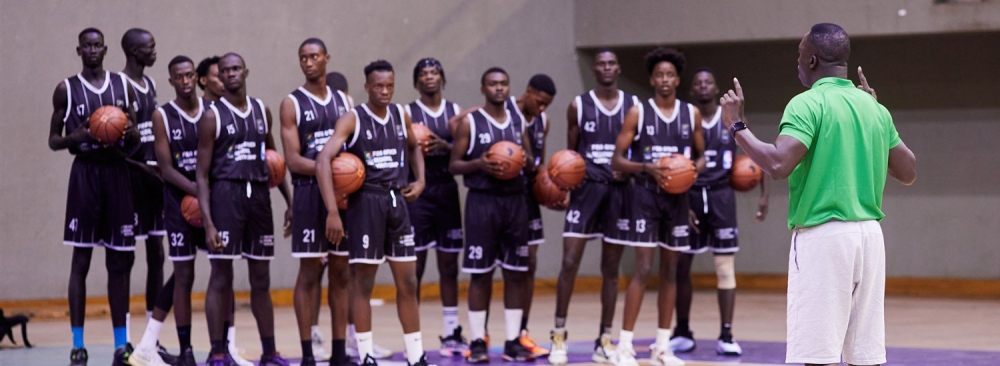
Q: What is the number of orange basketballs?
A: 11